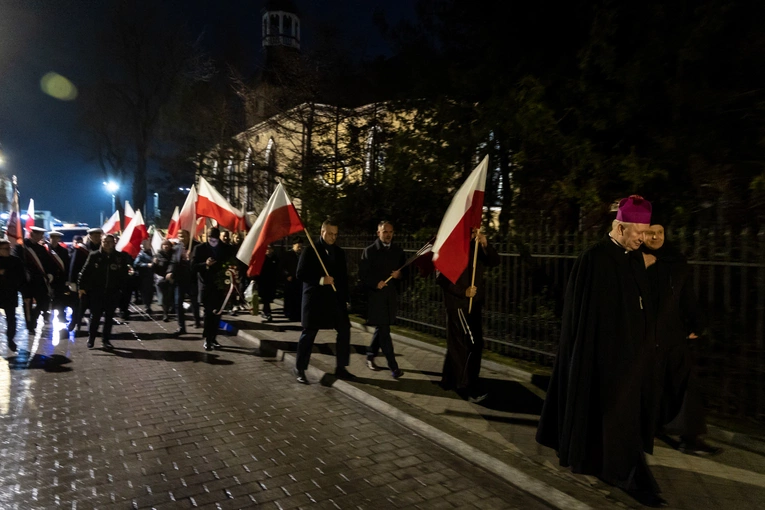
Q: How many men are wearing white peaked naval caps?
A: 3